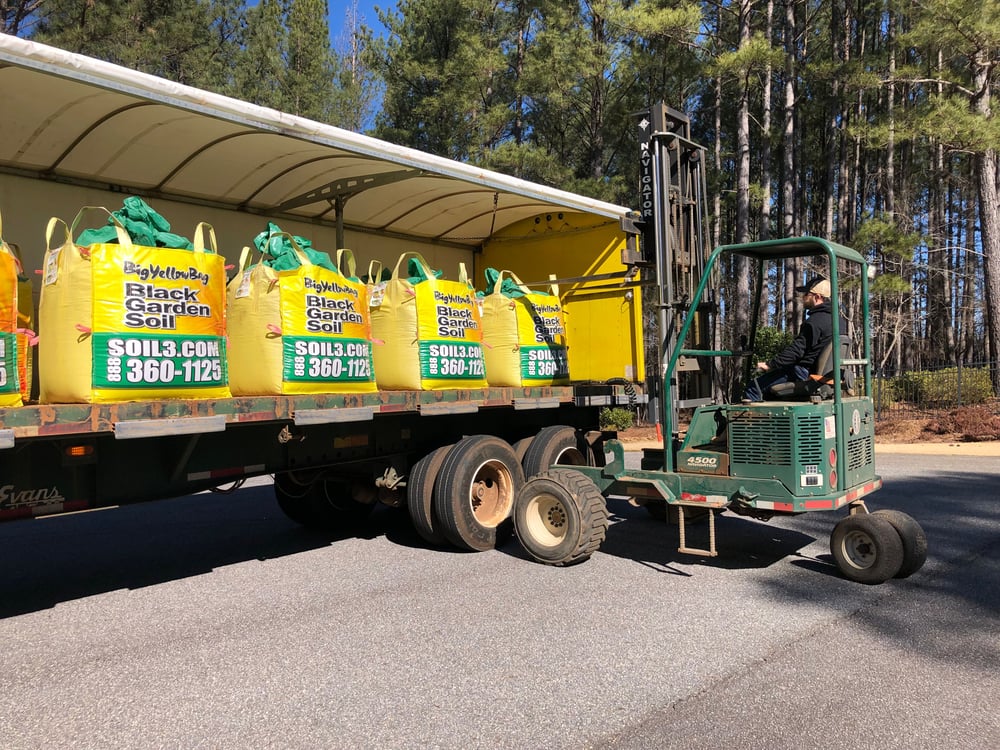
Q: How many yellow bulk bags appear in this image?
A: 5